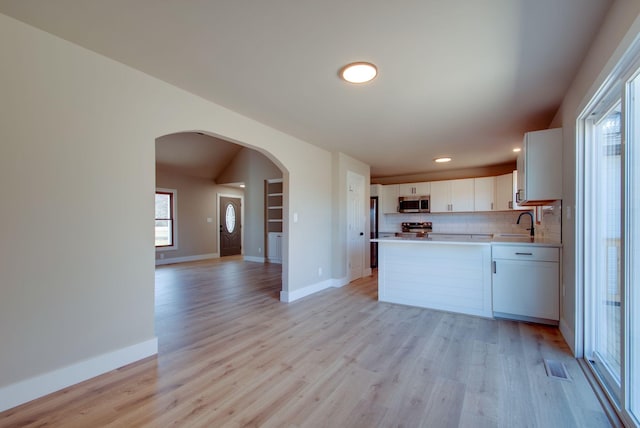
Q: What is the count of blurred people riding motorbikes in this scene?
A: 0